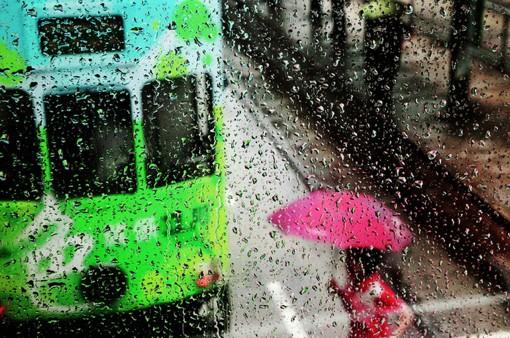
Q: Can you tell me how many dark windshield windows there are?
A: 3